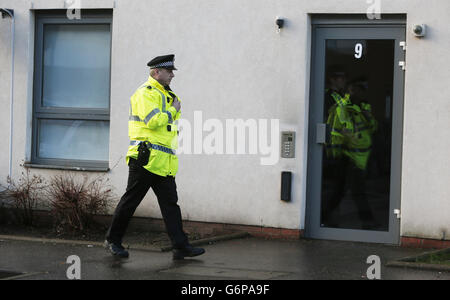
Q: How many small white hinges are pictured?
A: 3